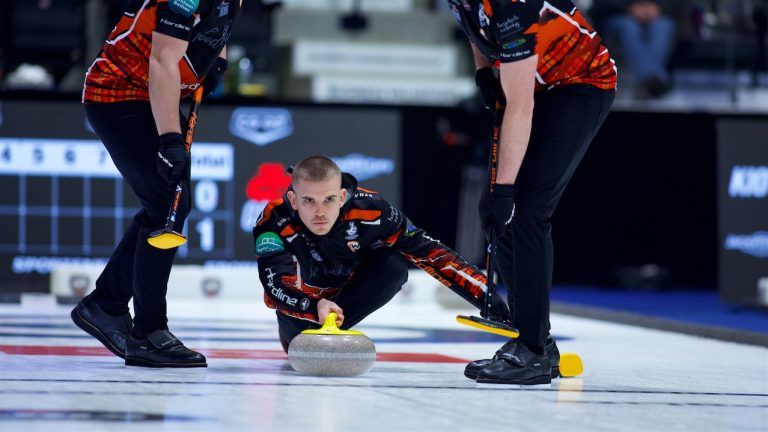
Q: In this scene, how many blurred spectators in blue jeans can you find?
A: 1